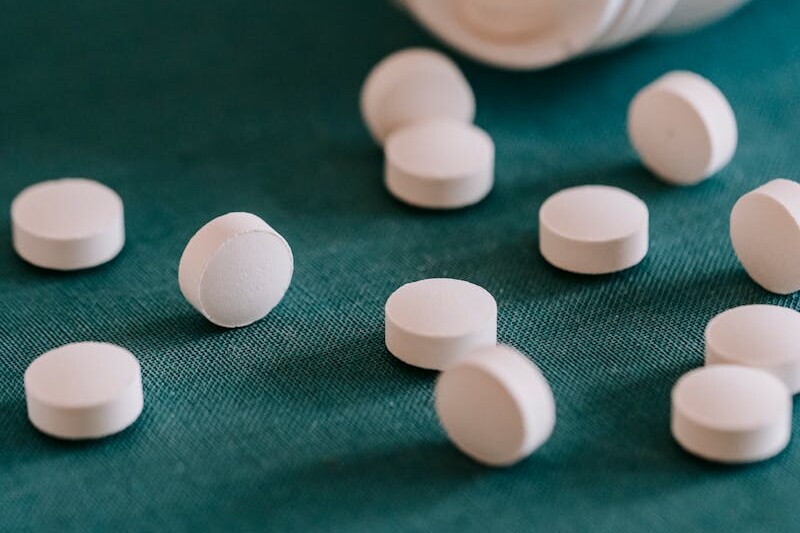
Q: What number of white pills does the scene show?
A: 12